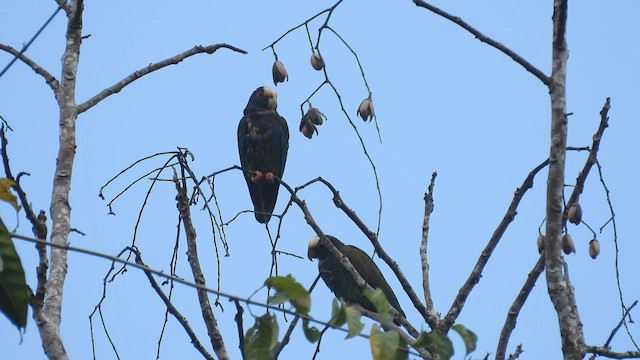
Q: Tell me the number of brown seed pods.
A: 9